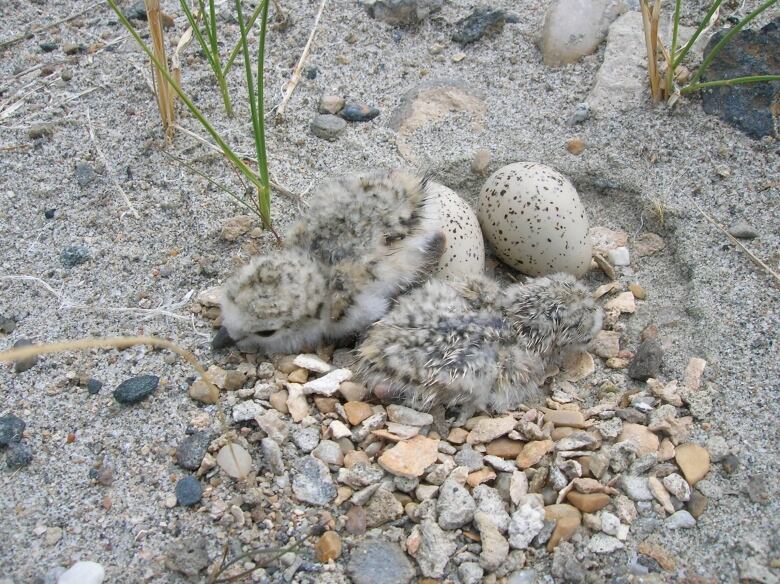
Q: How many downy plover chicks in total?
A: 2